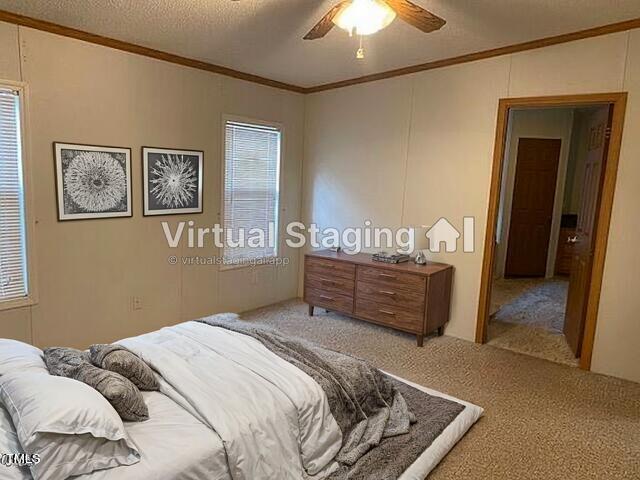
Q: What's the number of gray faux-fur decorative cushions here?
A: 2